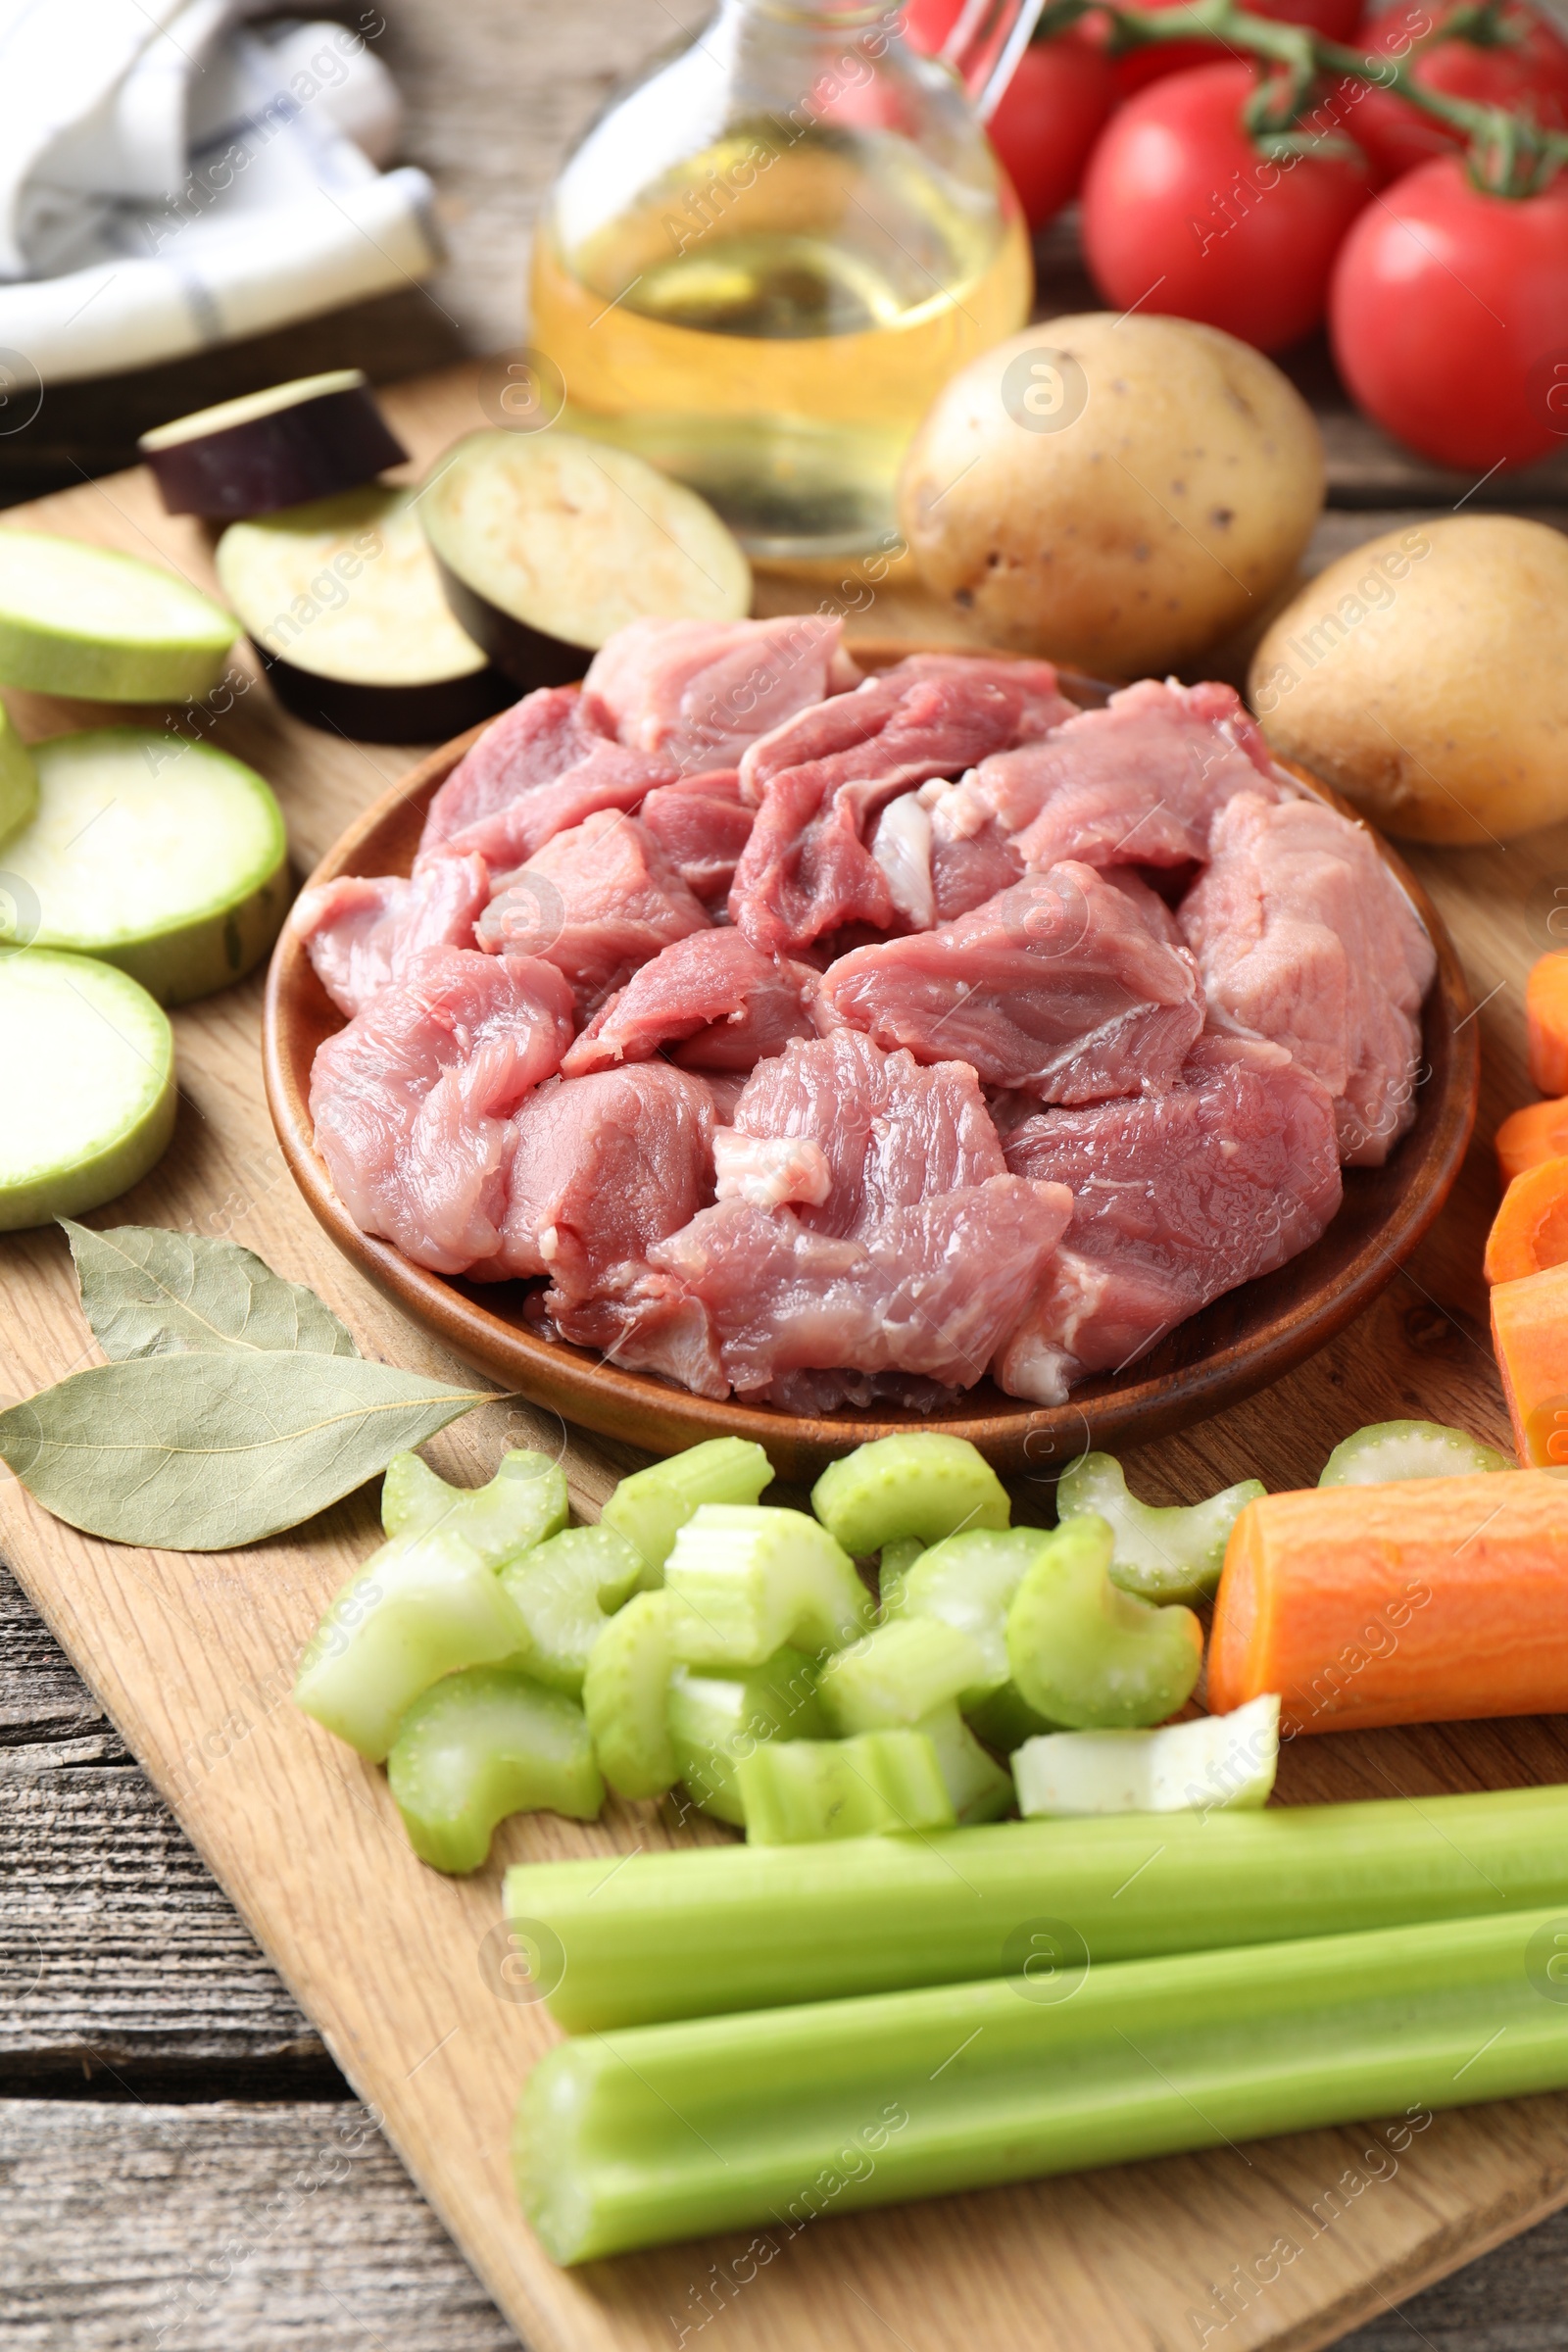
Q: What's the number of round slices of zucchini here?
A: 4